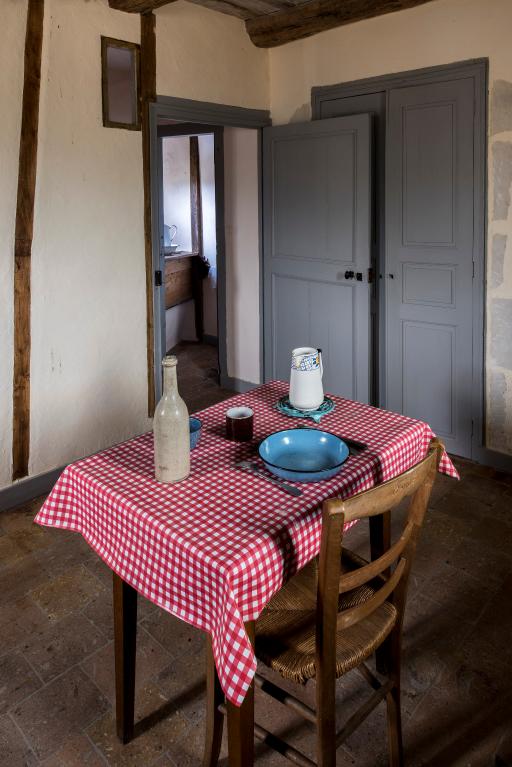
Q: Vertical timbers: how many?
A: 3